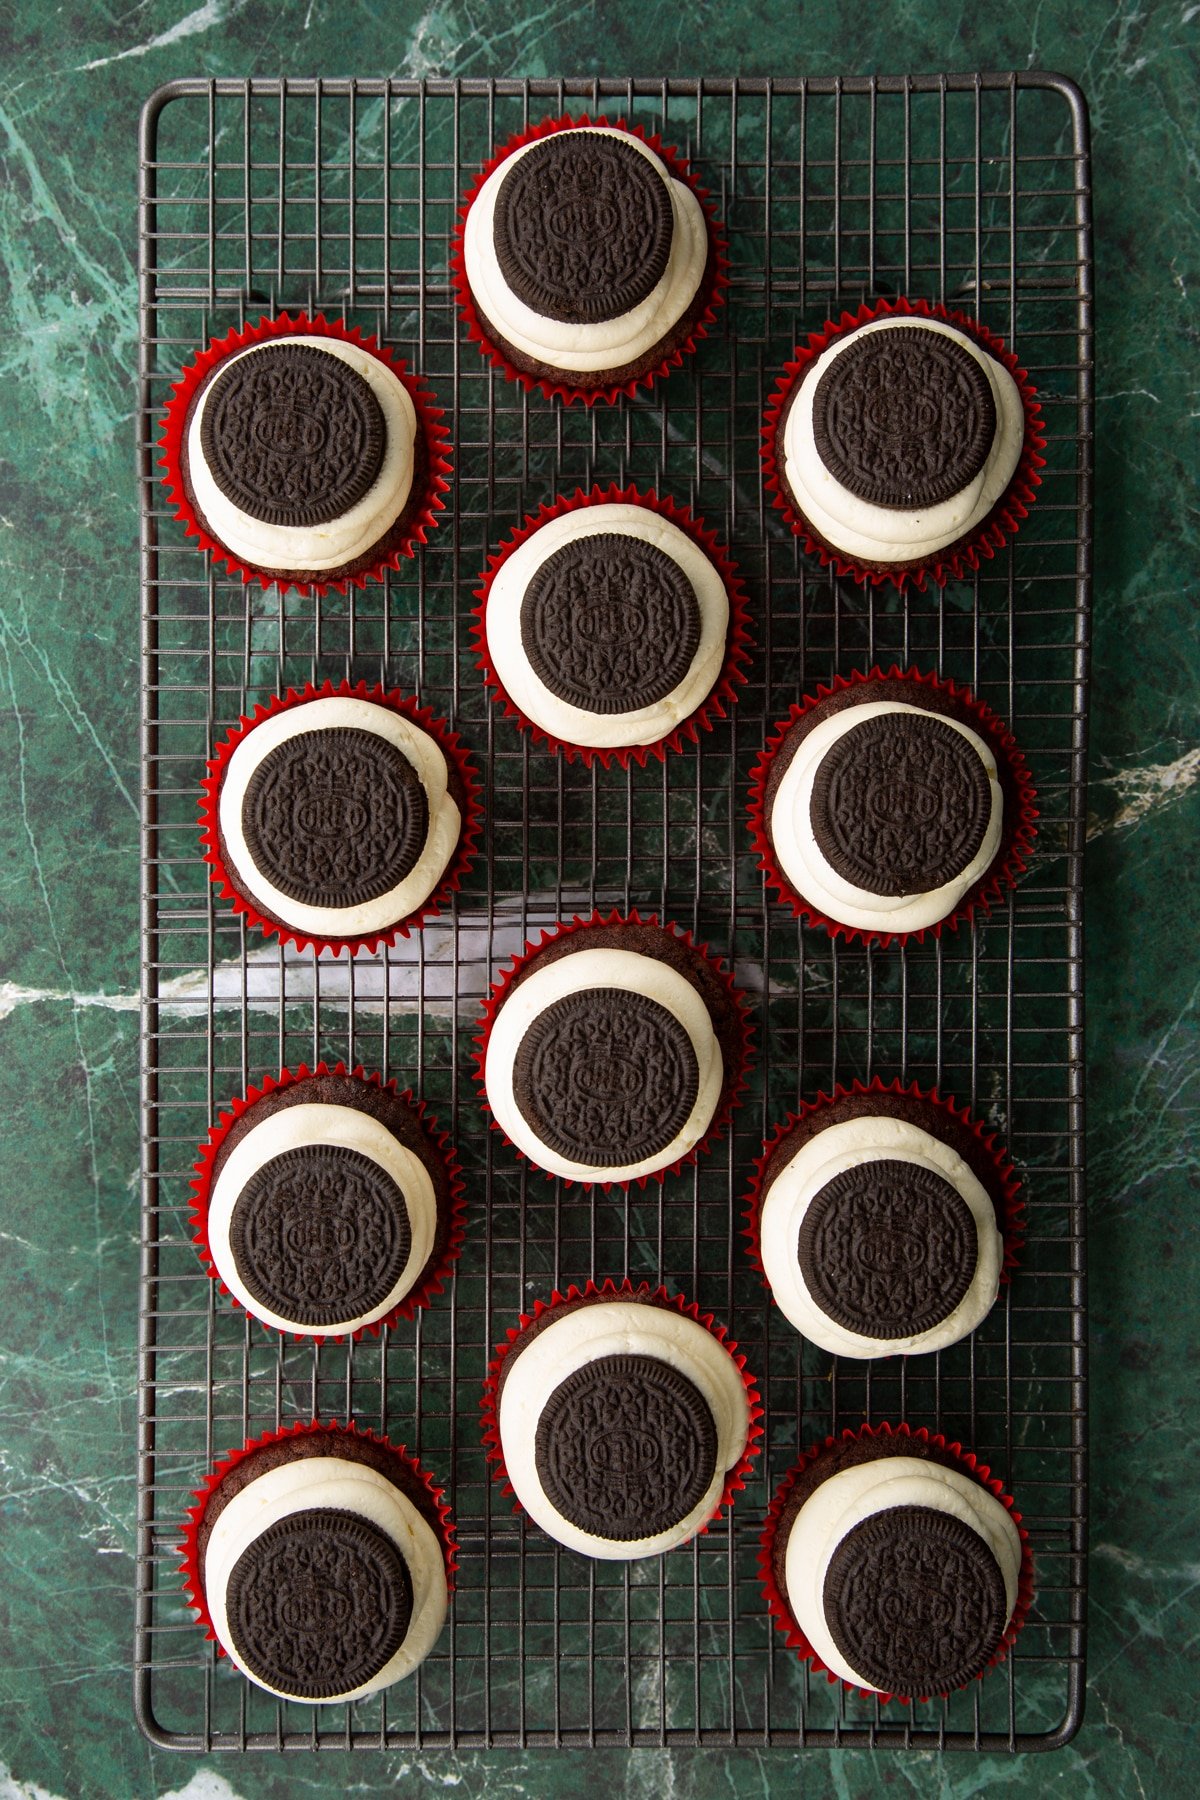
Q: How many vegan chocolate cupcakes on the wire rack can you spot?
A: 12